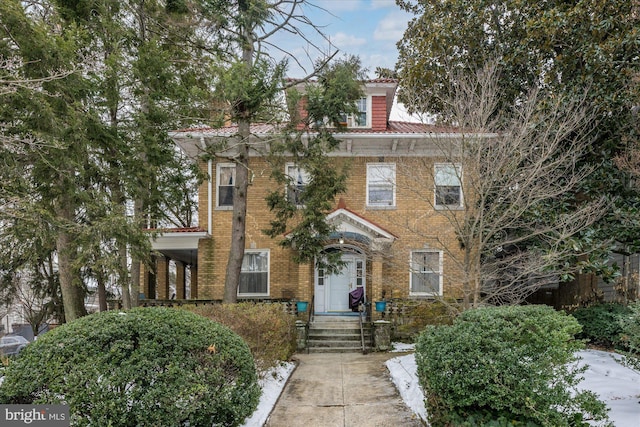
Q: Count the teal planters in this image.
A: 2